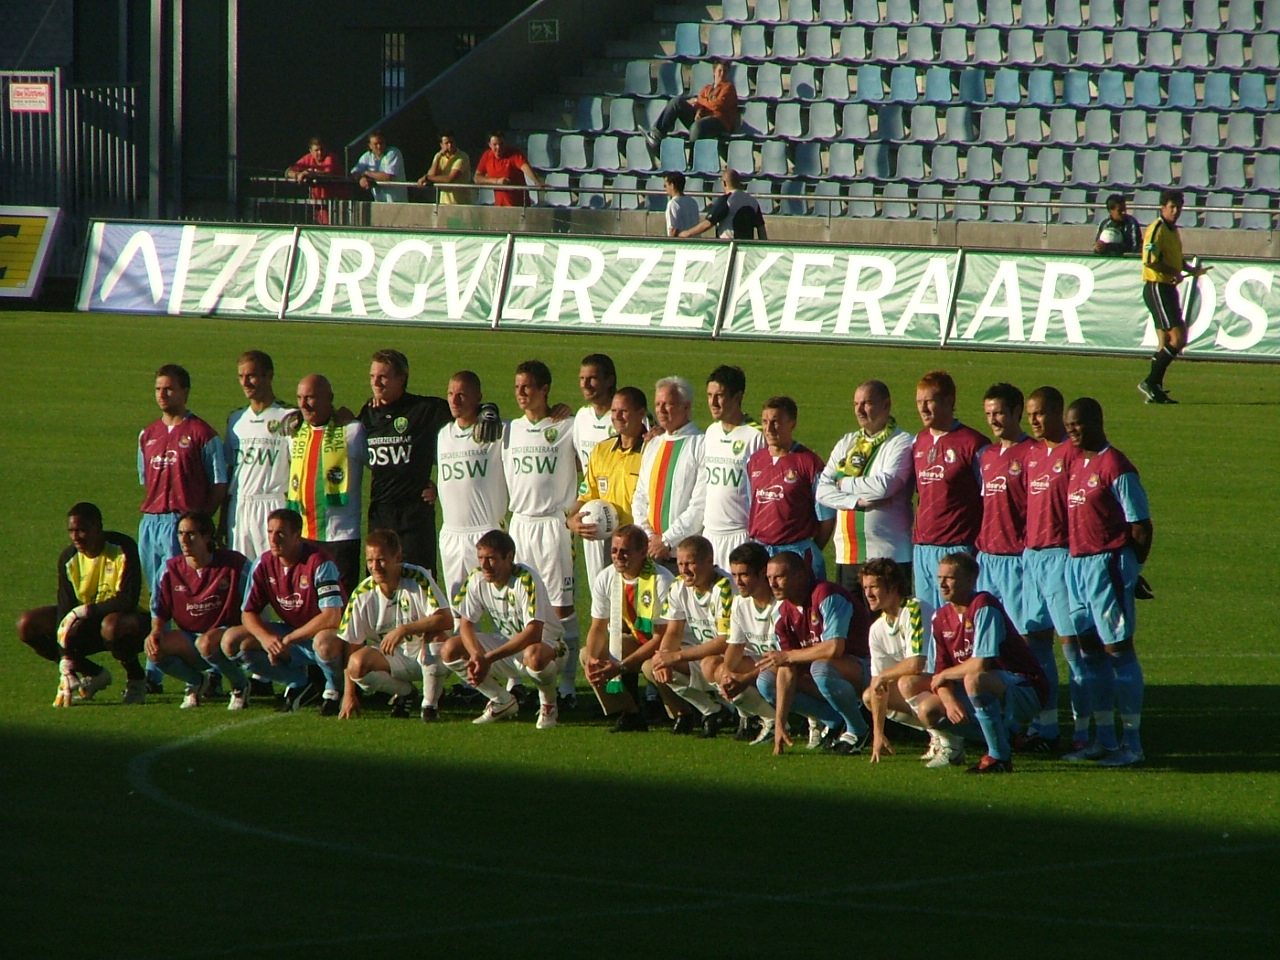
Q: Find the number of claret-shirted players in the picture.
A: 10